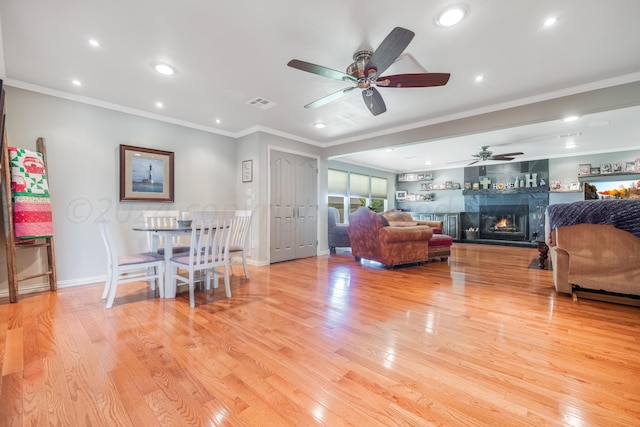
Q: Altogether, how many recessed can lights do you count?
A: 13